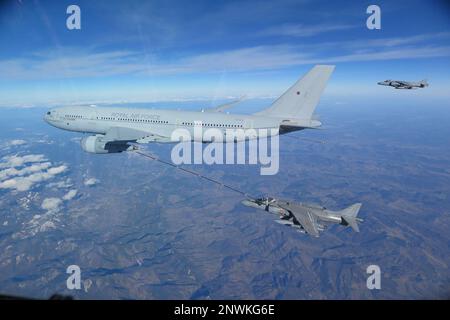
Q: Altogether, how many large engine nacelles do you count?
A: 1